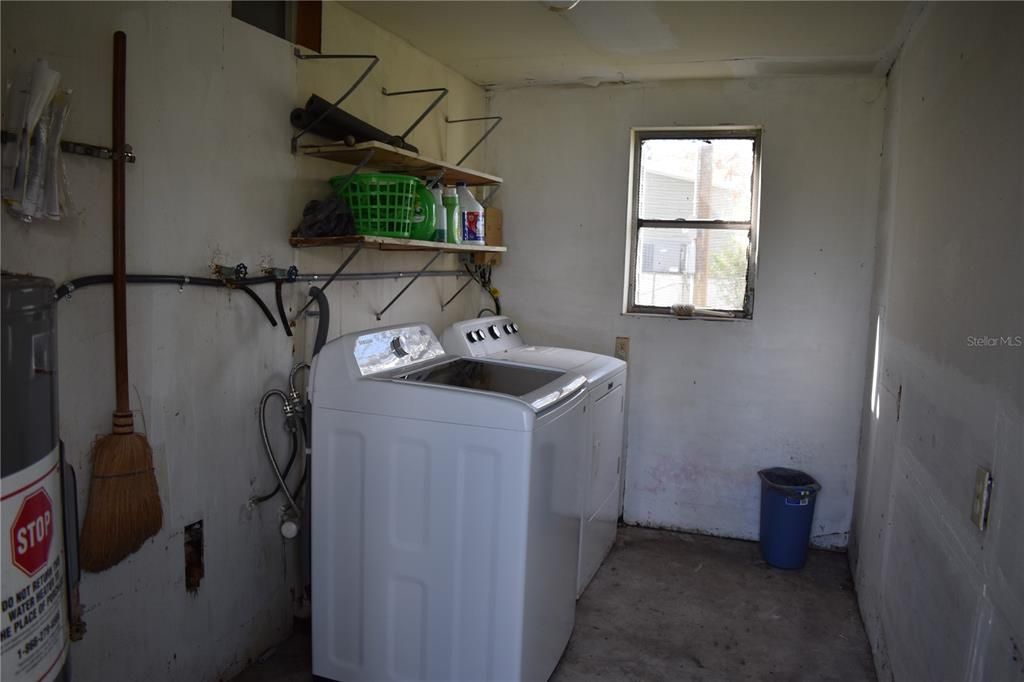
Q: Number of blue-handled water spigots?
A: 2